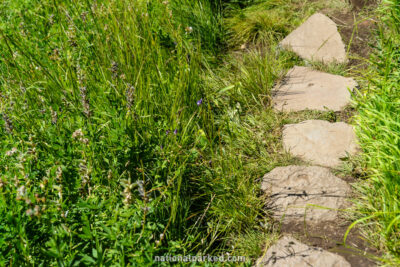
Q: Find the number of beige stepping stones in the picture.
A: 5